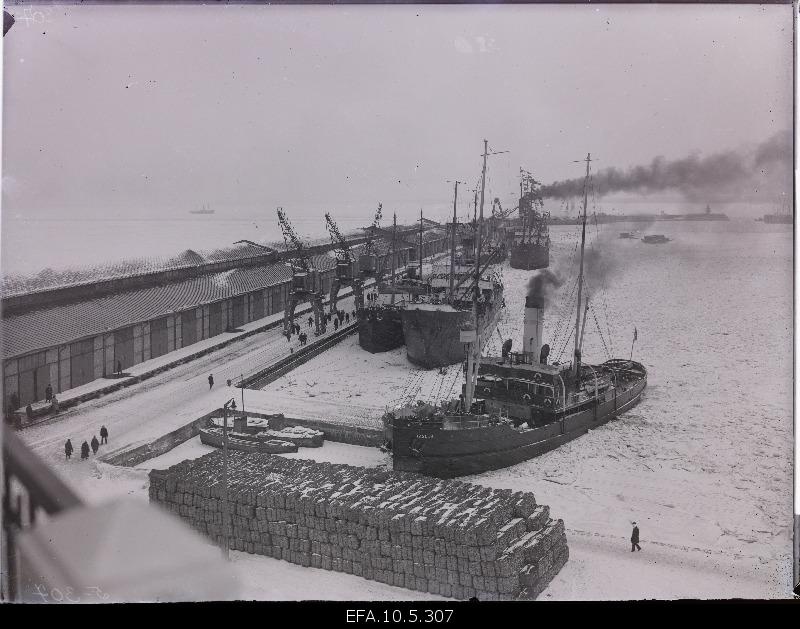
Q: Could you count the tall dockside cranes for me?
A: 3